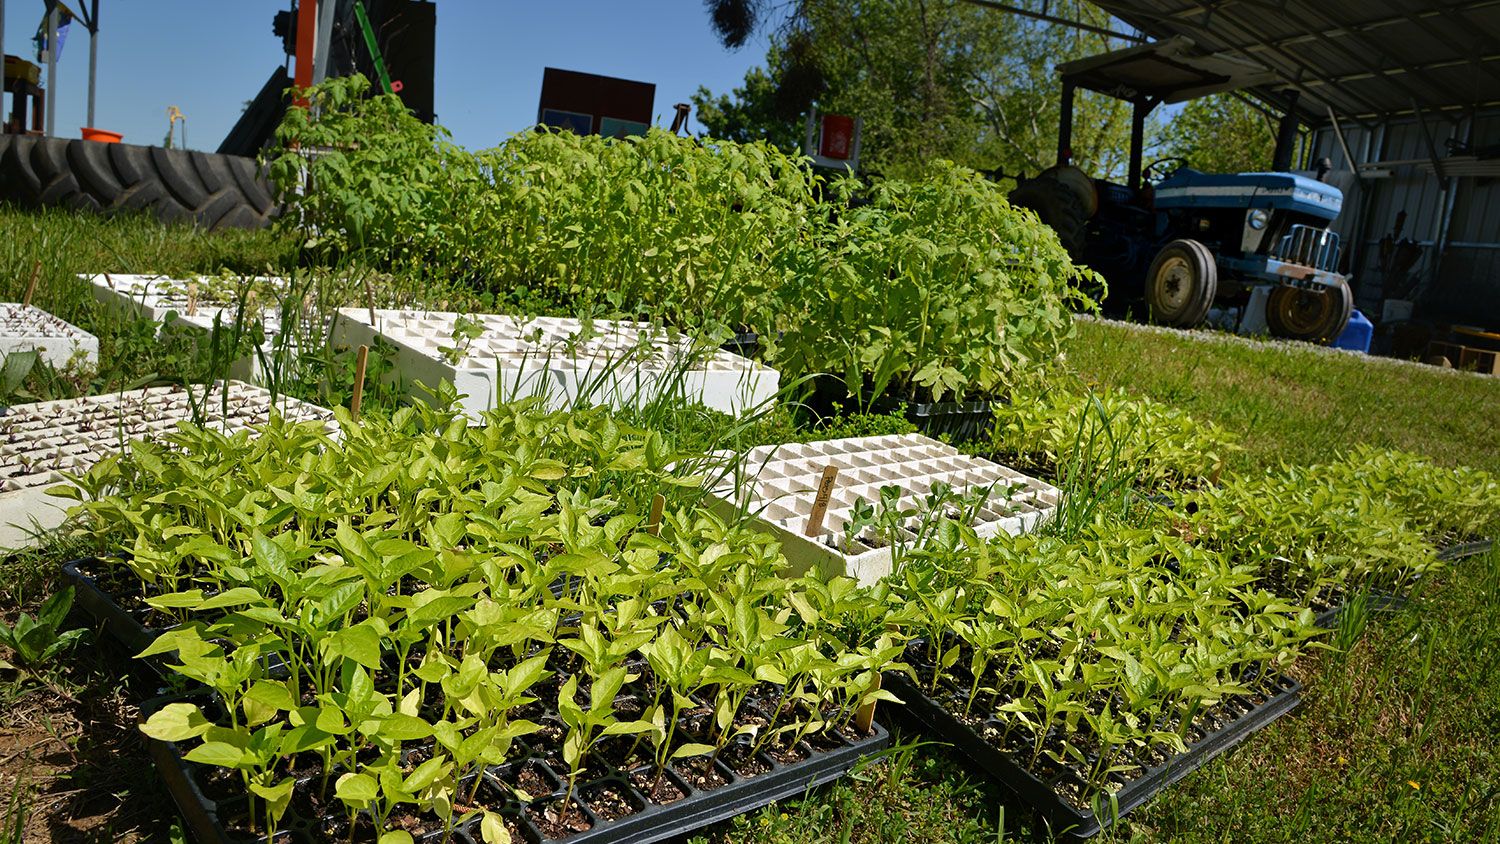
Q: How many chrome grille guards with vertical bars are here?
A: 1